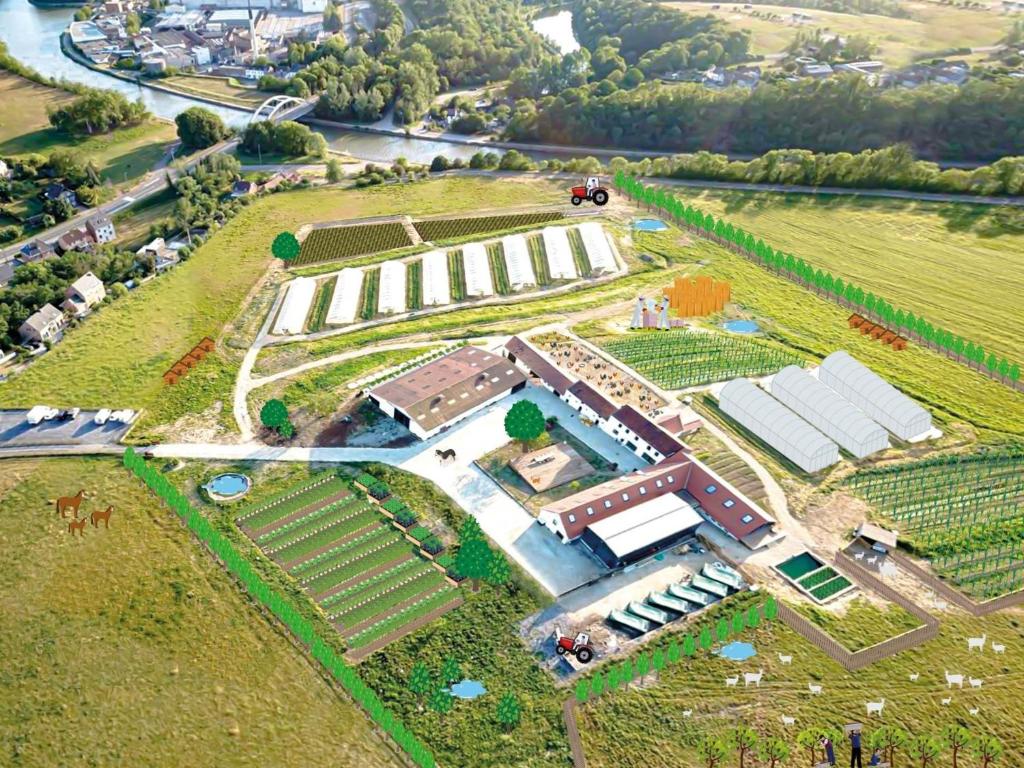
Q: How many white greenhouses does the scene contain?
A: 11